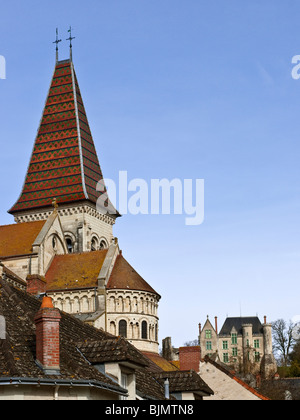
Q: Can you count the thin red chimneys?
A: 3